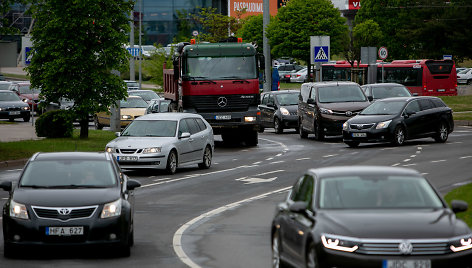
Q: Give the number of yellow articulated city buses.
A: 0